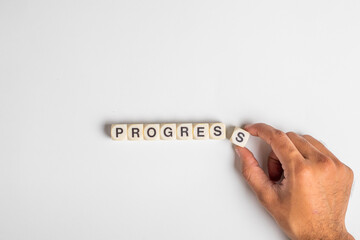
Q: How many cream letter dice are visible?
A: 8